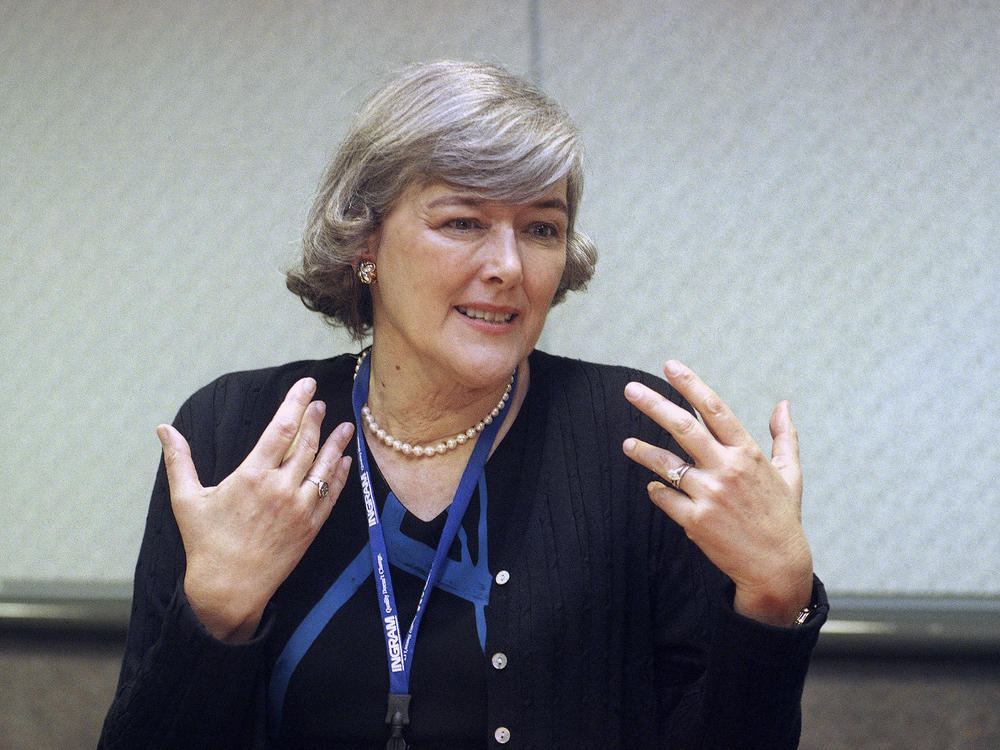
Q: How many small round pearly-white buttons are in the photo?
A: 3